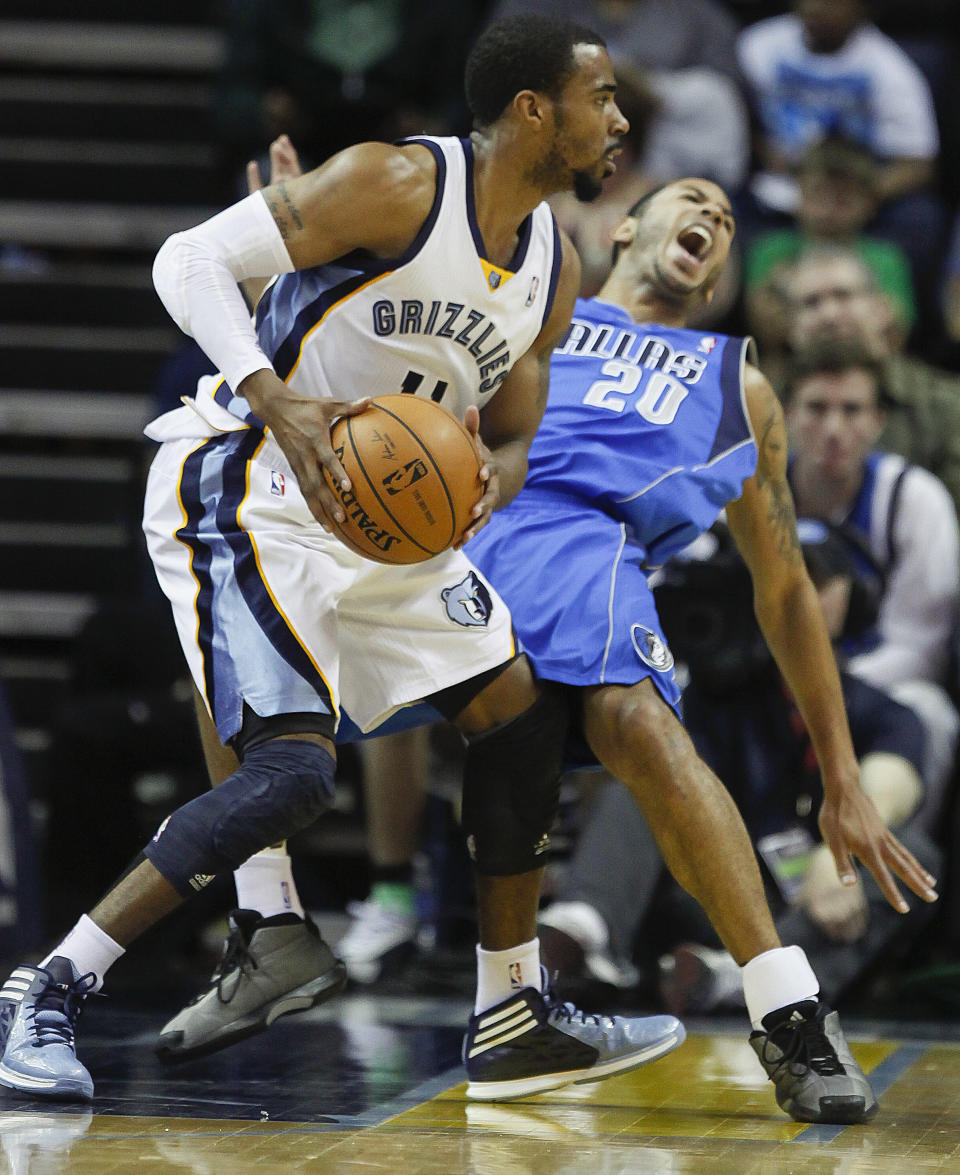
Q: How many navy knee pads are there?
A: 1